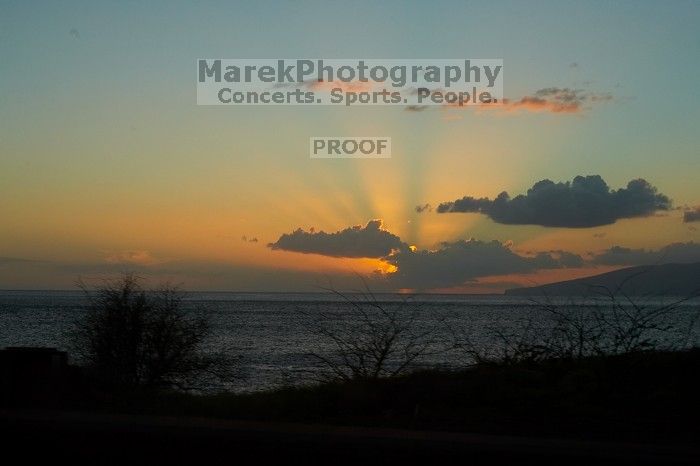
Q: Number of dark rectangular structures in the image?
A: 1